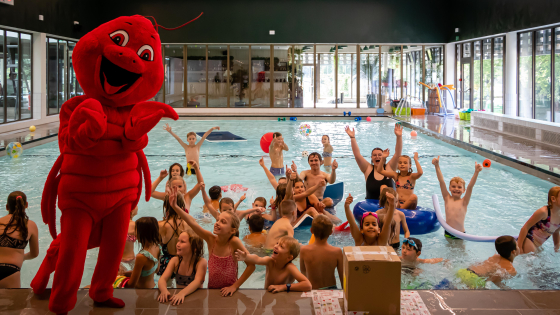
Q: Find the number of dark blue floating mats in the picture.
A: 2